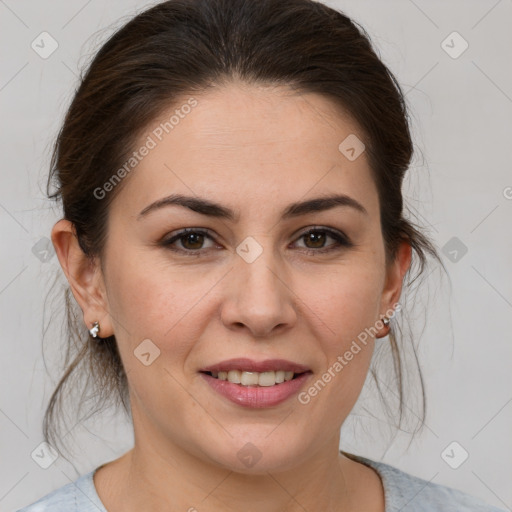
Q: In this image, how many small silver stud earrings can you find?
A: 2